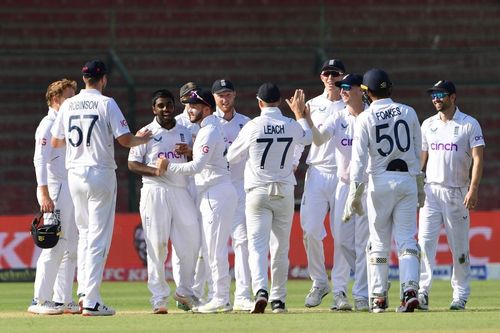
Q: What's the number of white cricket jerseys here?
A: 11